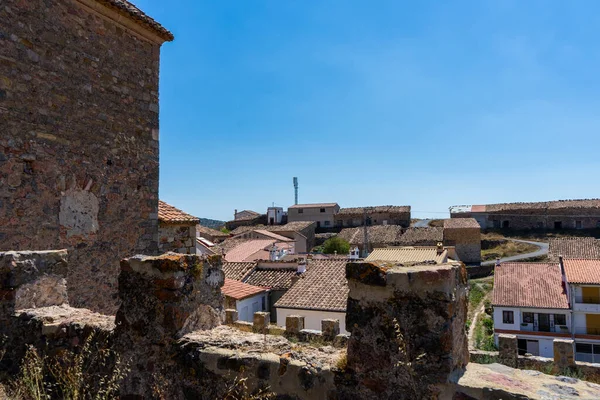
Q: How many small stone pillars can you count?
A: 6